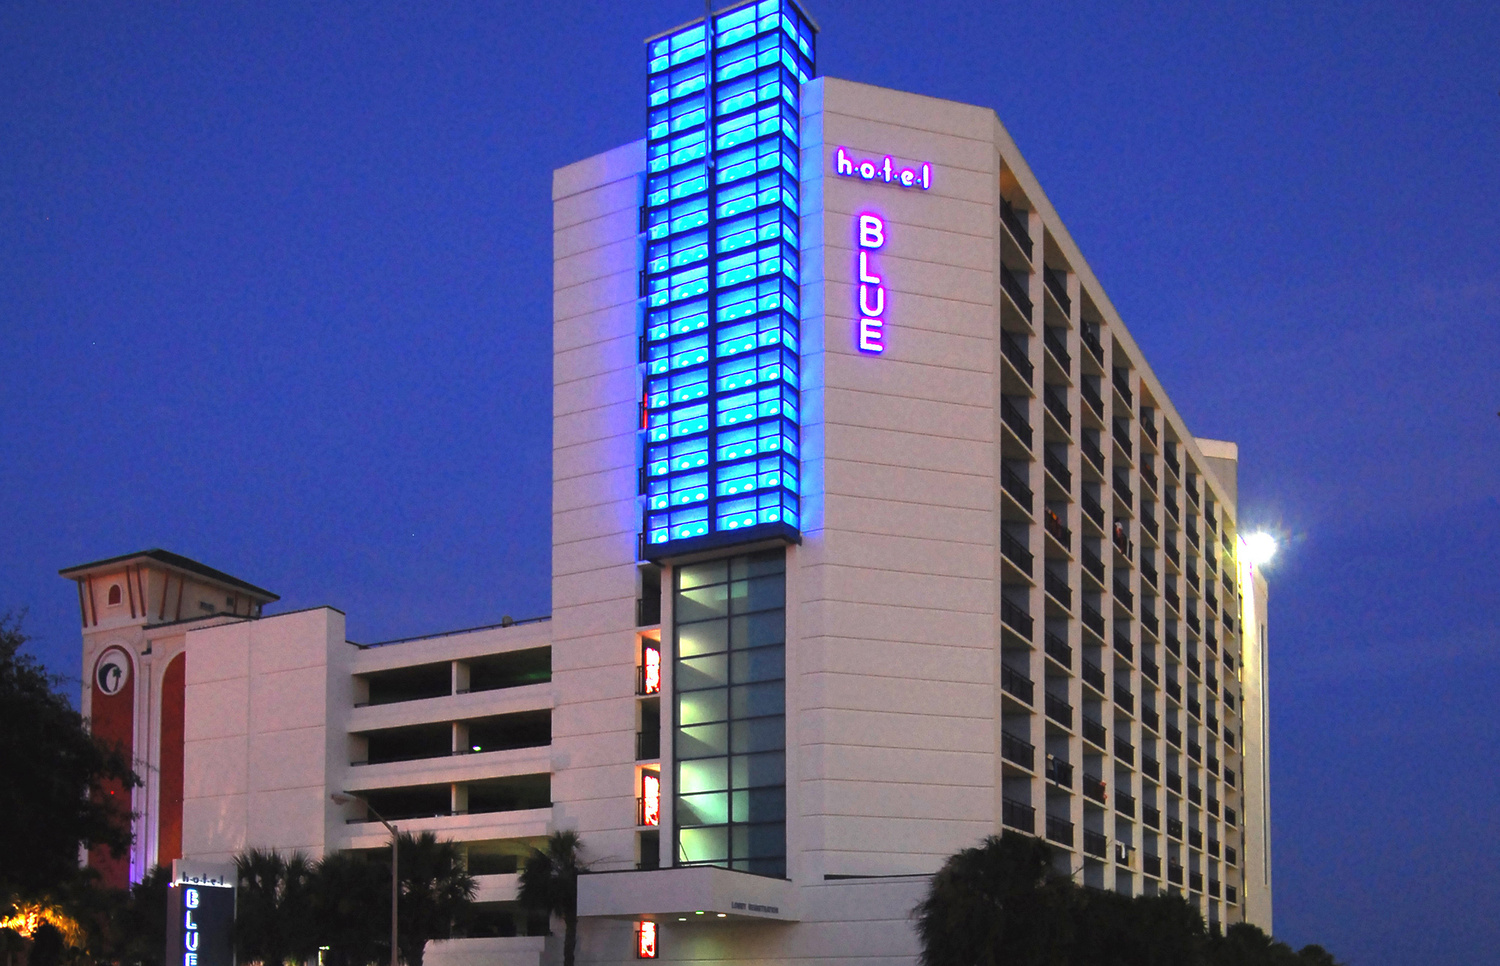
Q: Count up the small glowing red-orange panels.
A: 3